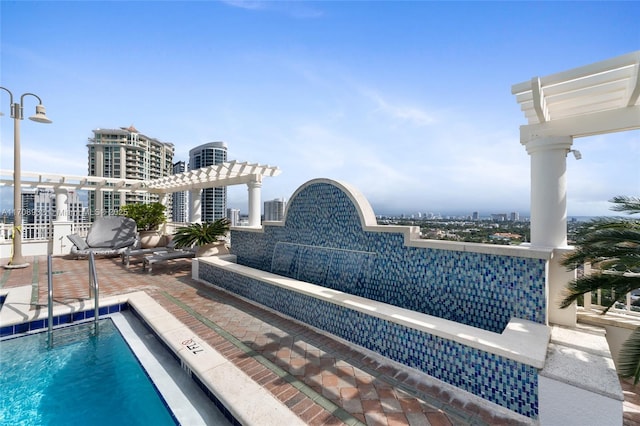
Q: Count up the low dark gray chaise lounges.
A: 2